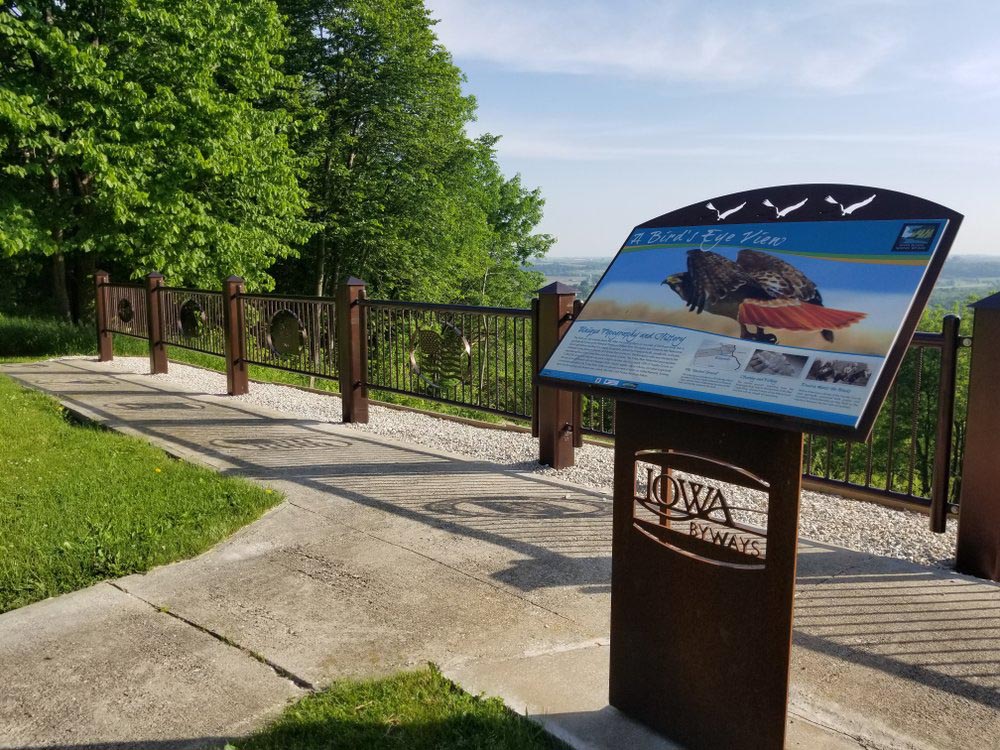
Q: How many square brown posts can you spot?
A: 6